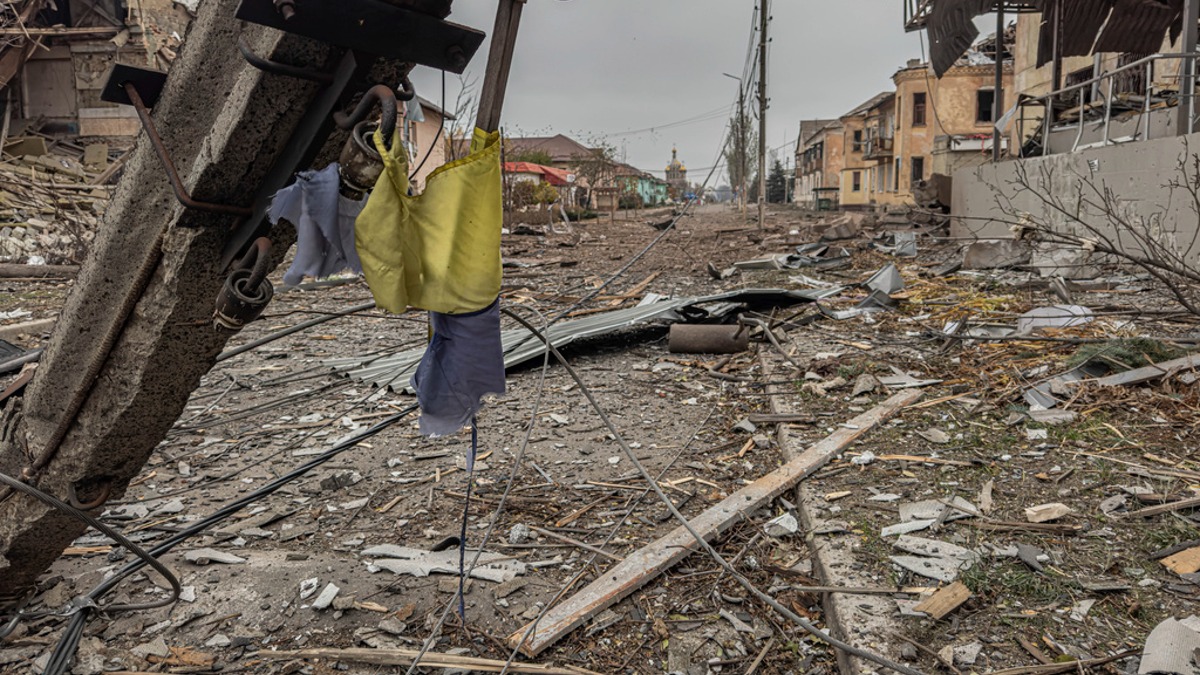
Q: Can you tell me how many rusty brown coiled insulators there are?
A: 2